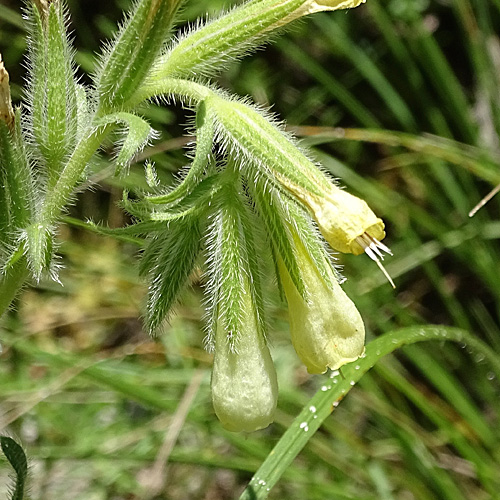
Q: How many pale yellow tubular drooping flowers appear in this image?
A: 3